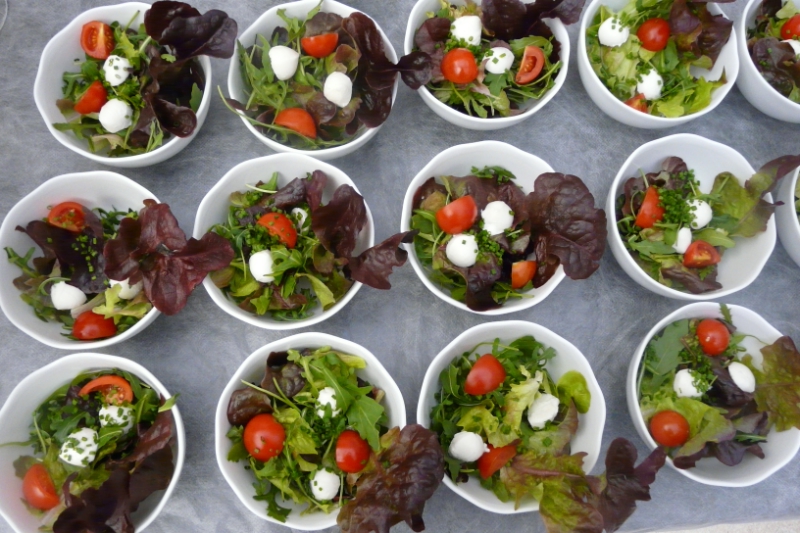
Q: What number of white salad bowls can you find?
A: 14